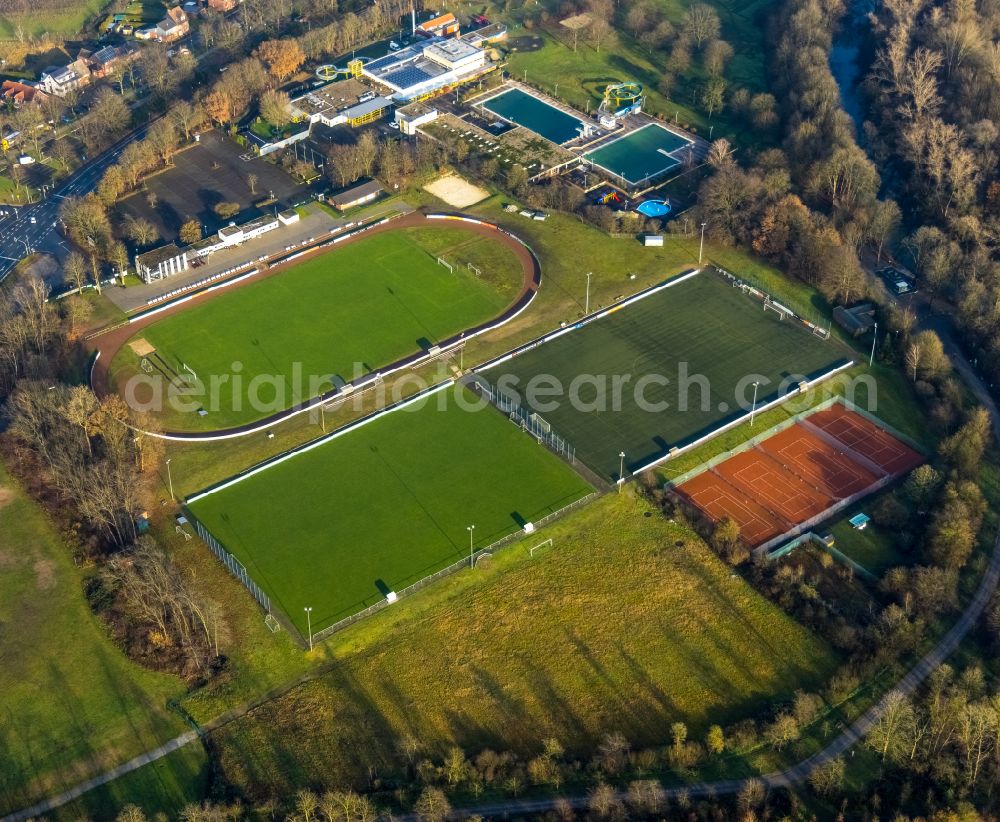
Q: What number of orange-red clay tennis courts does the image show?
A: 4